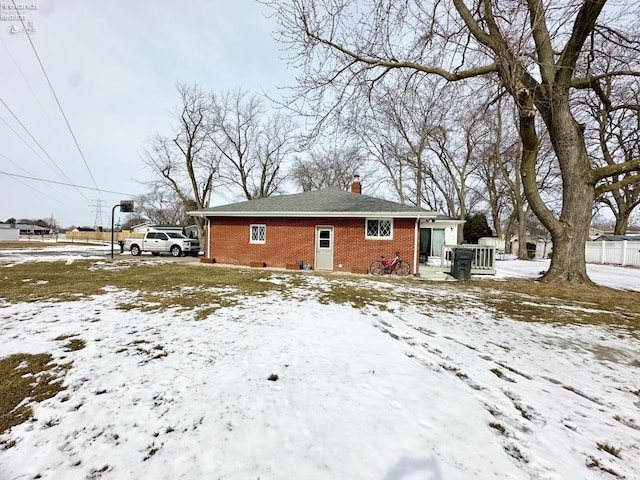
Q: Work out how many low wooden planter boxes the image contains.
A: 4